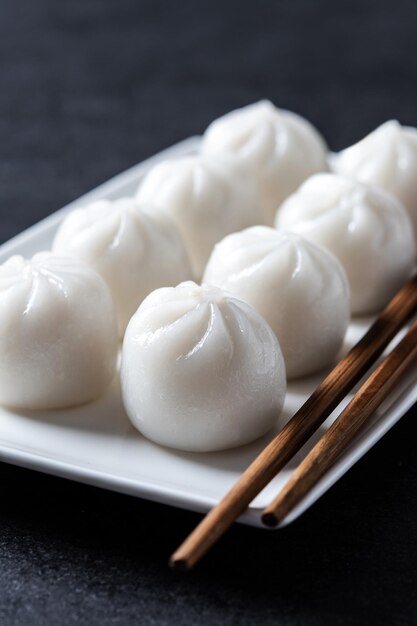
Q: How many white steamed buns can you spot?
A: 8